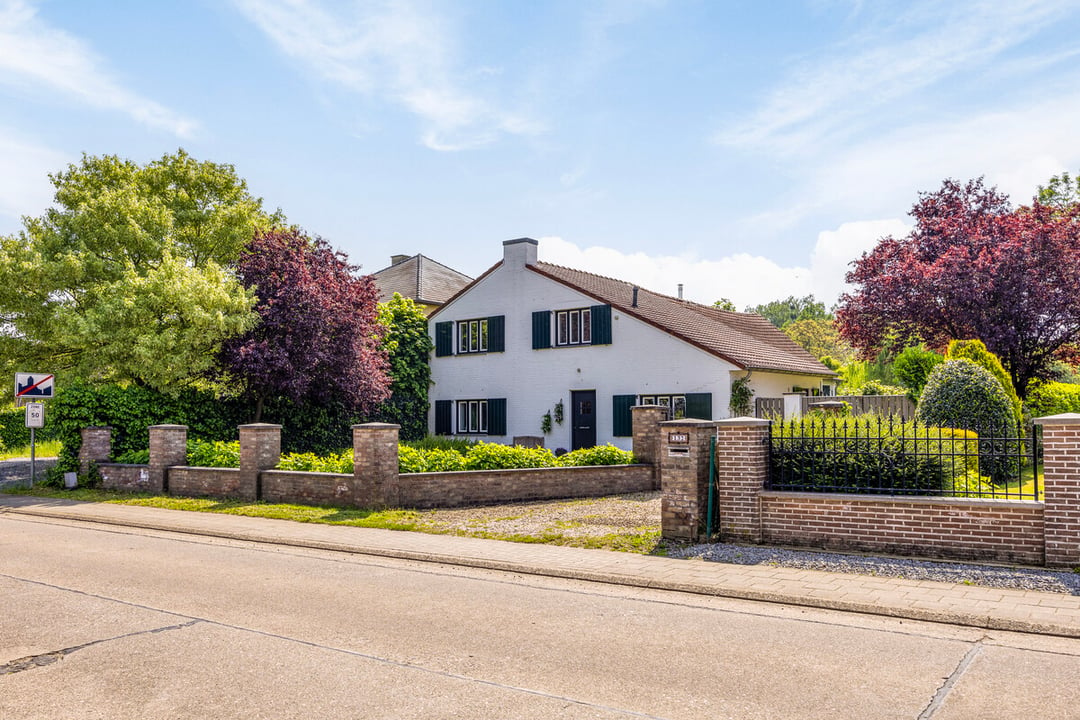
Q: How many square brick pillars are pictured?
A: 8